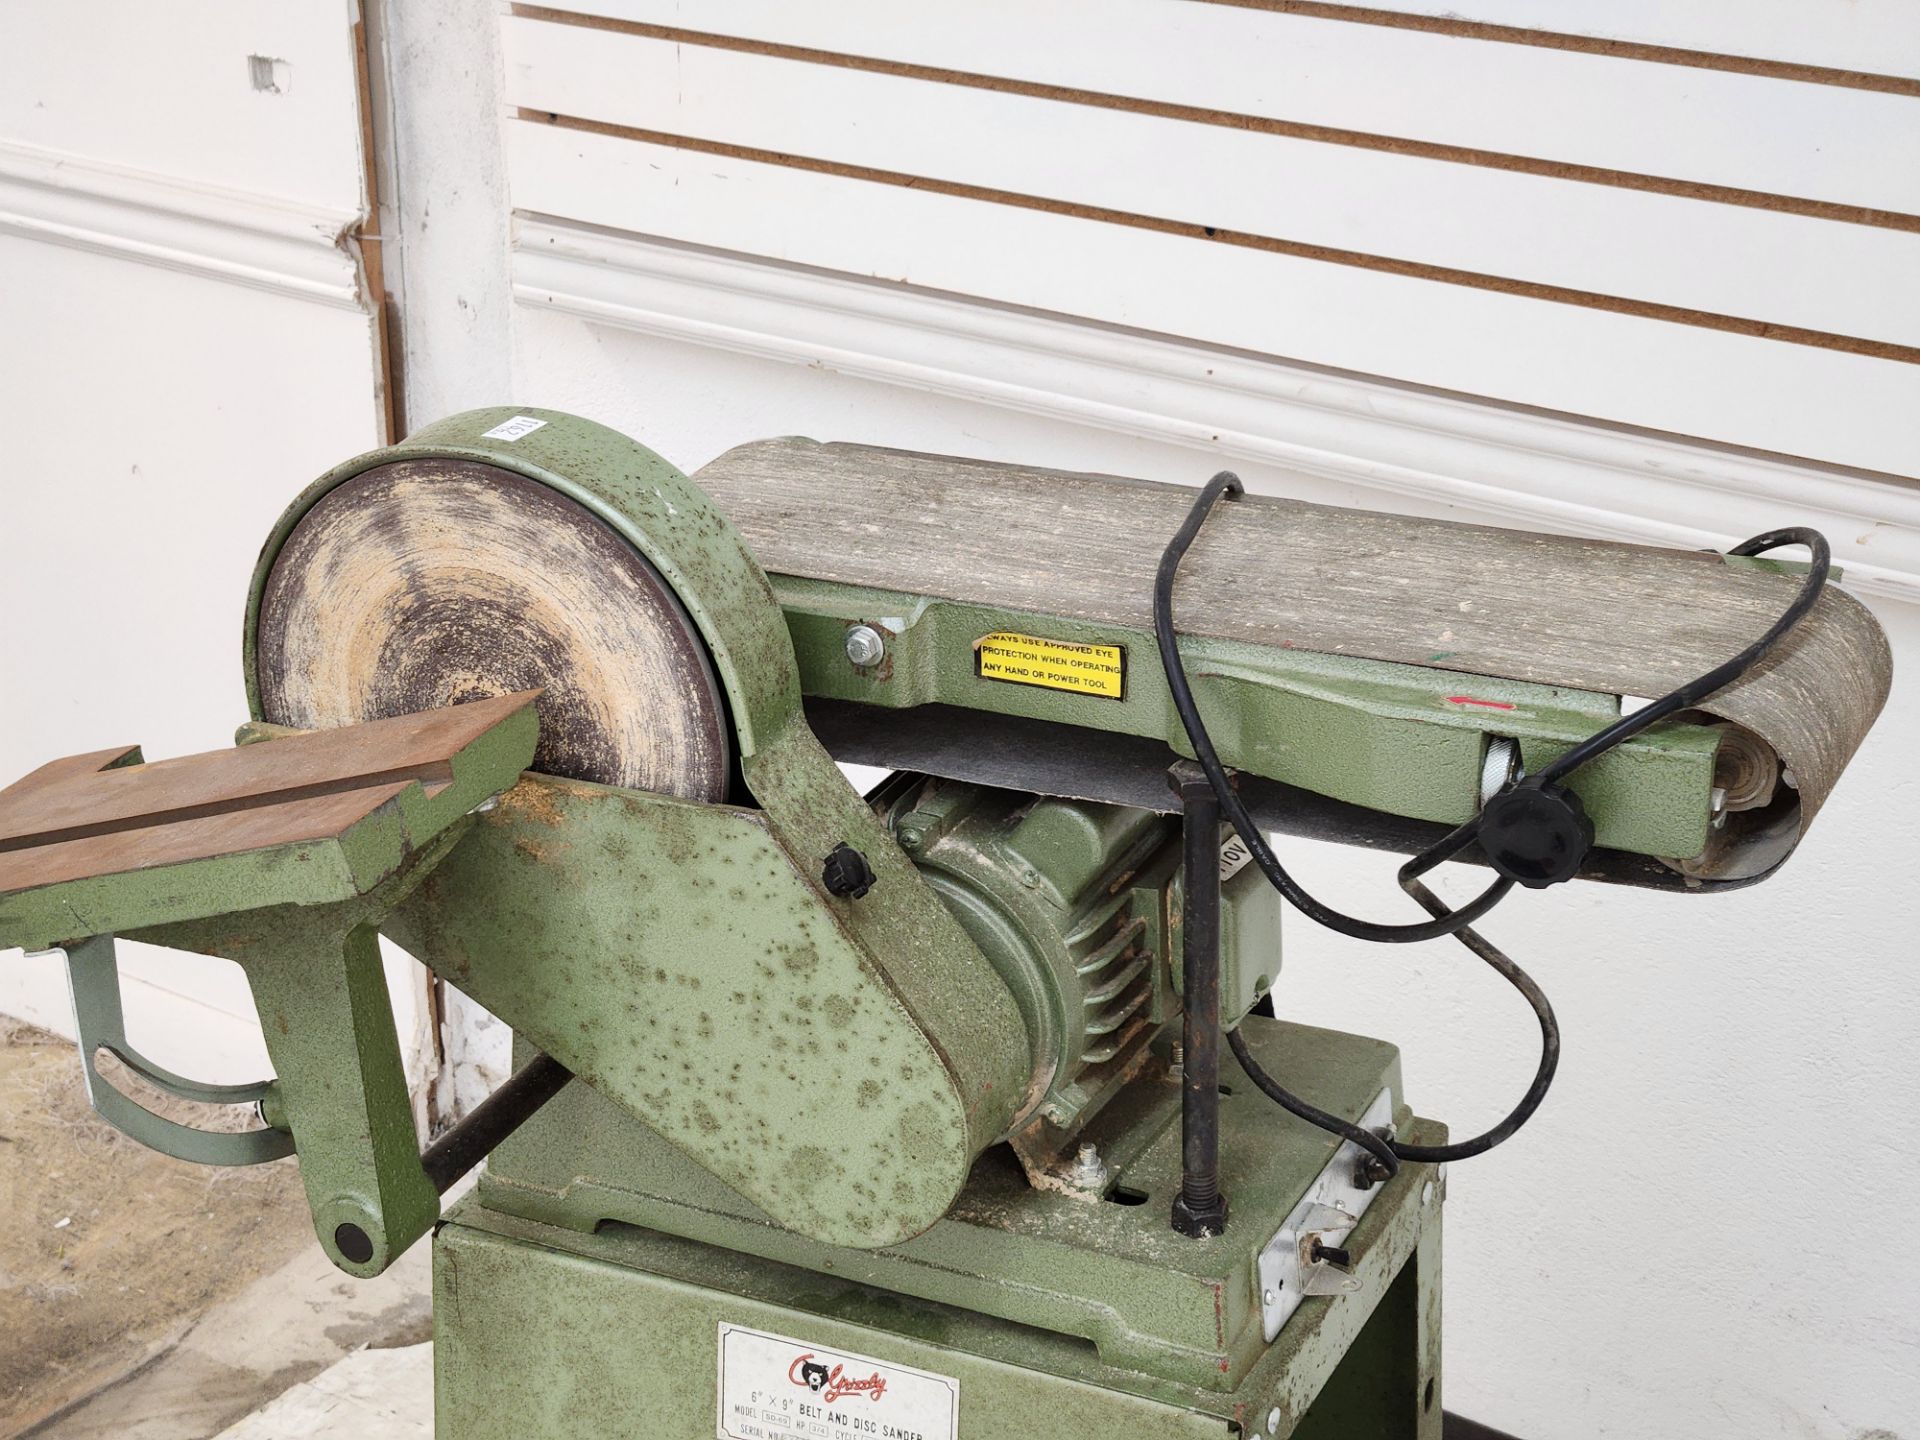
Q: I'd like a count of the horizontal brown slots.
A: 3